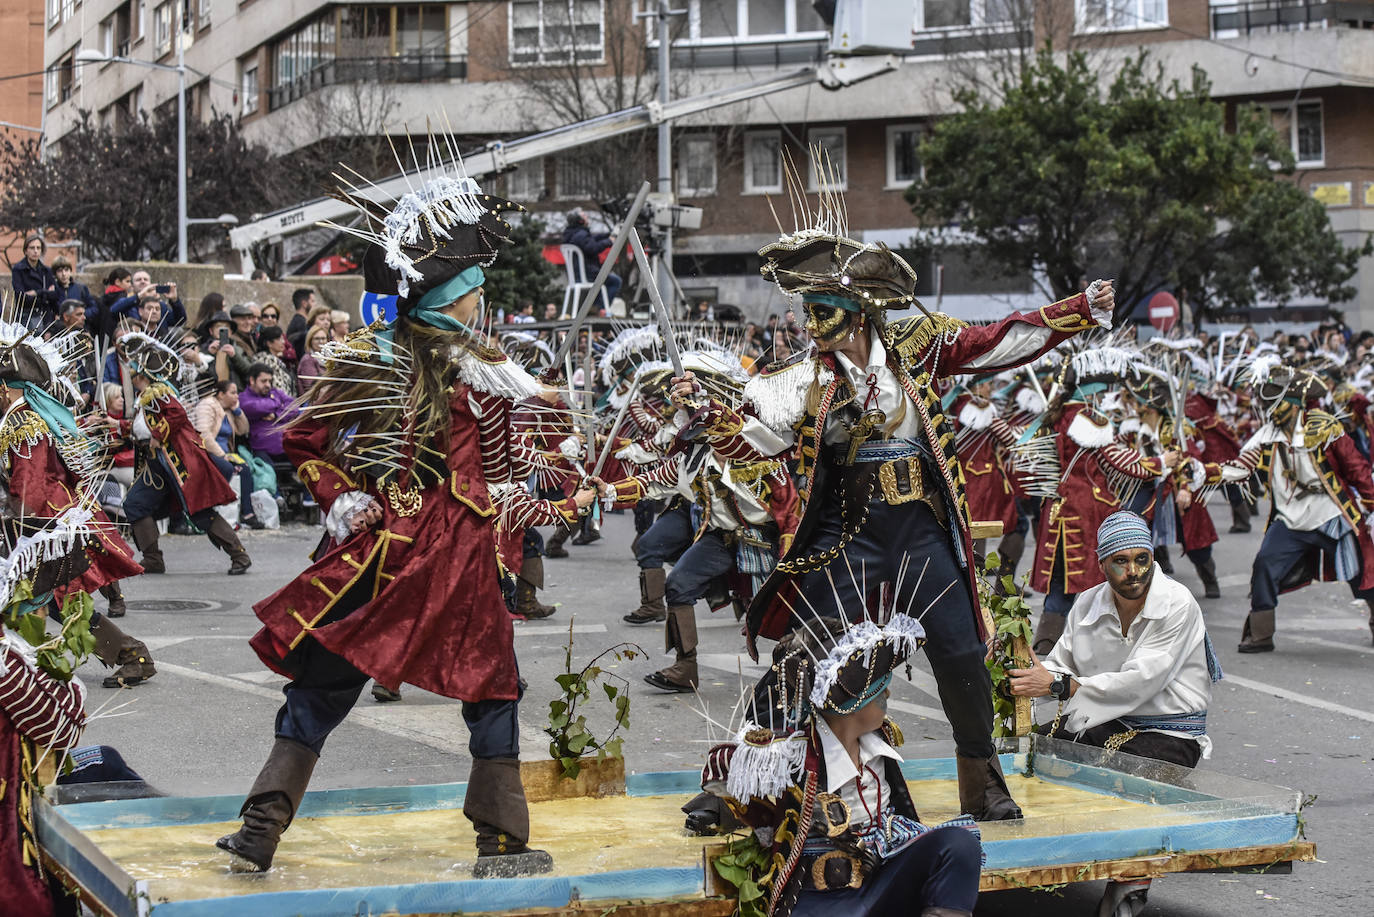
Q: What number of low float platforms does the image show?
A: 1